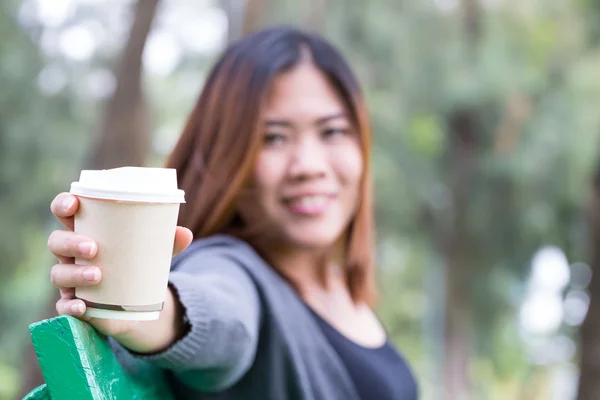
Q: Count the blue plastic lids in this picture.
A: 0